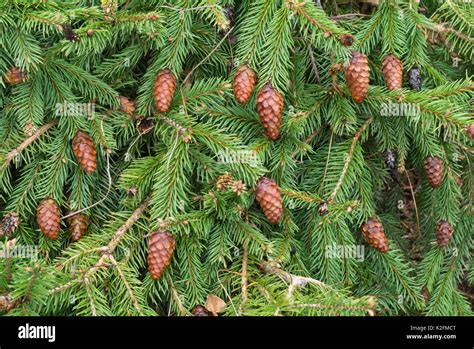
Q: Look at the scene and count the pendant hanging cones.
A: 13